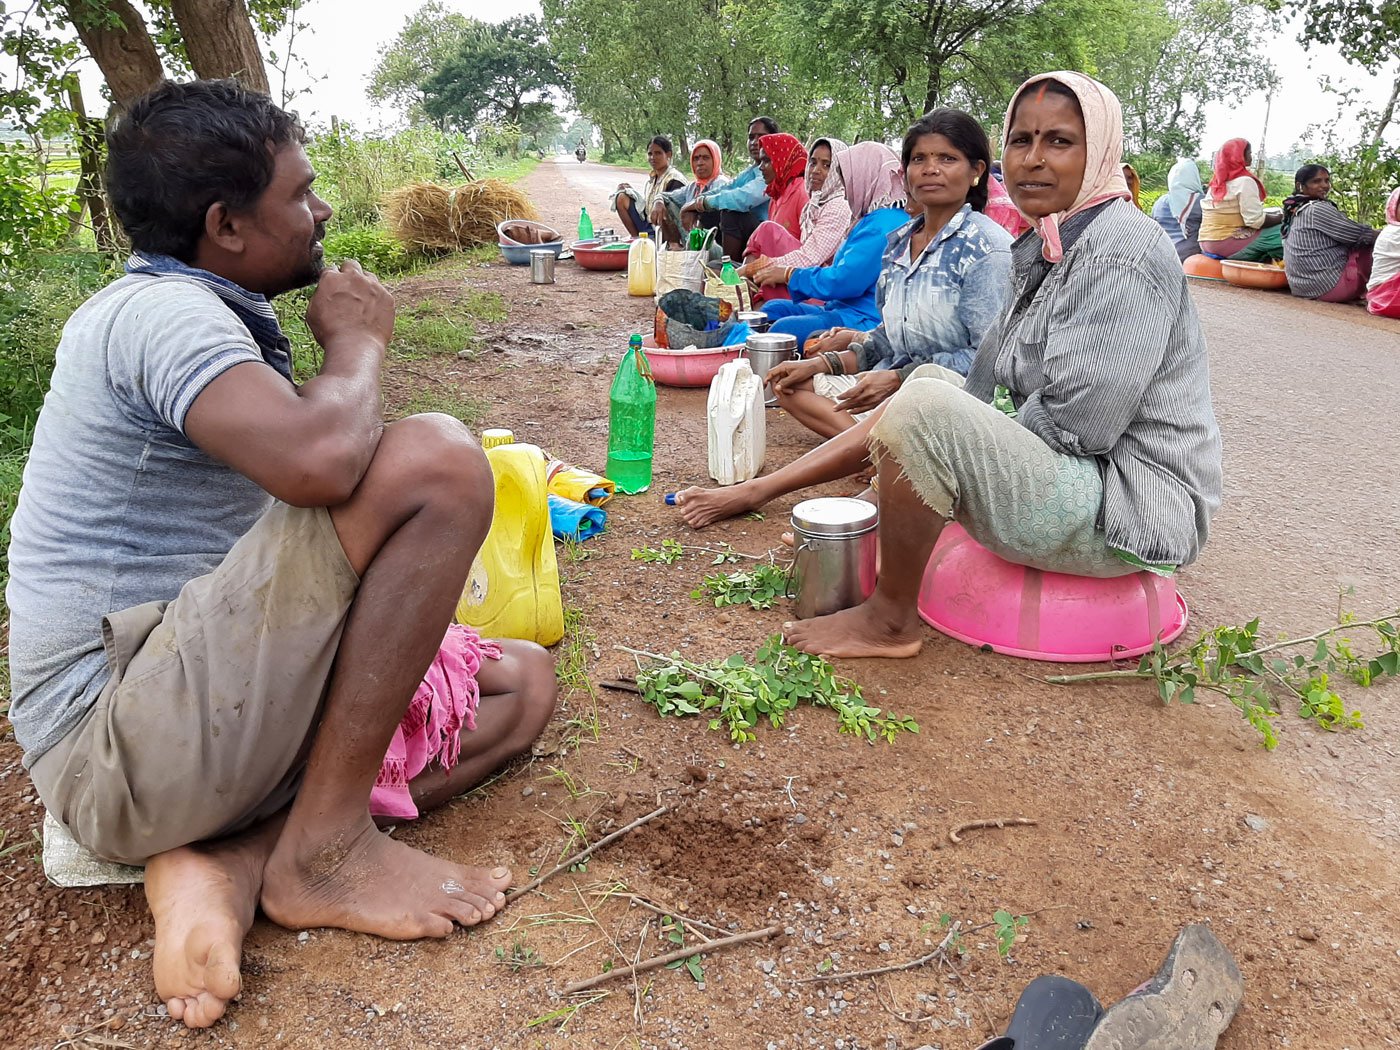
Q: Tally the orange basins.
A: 2